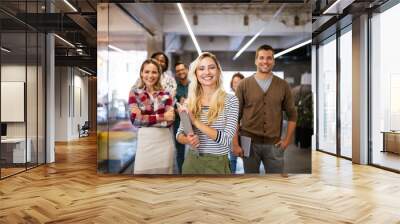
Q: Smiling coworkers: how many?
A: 6